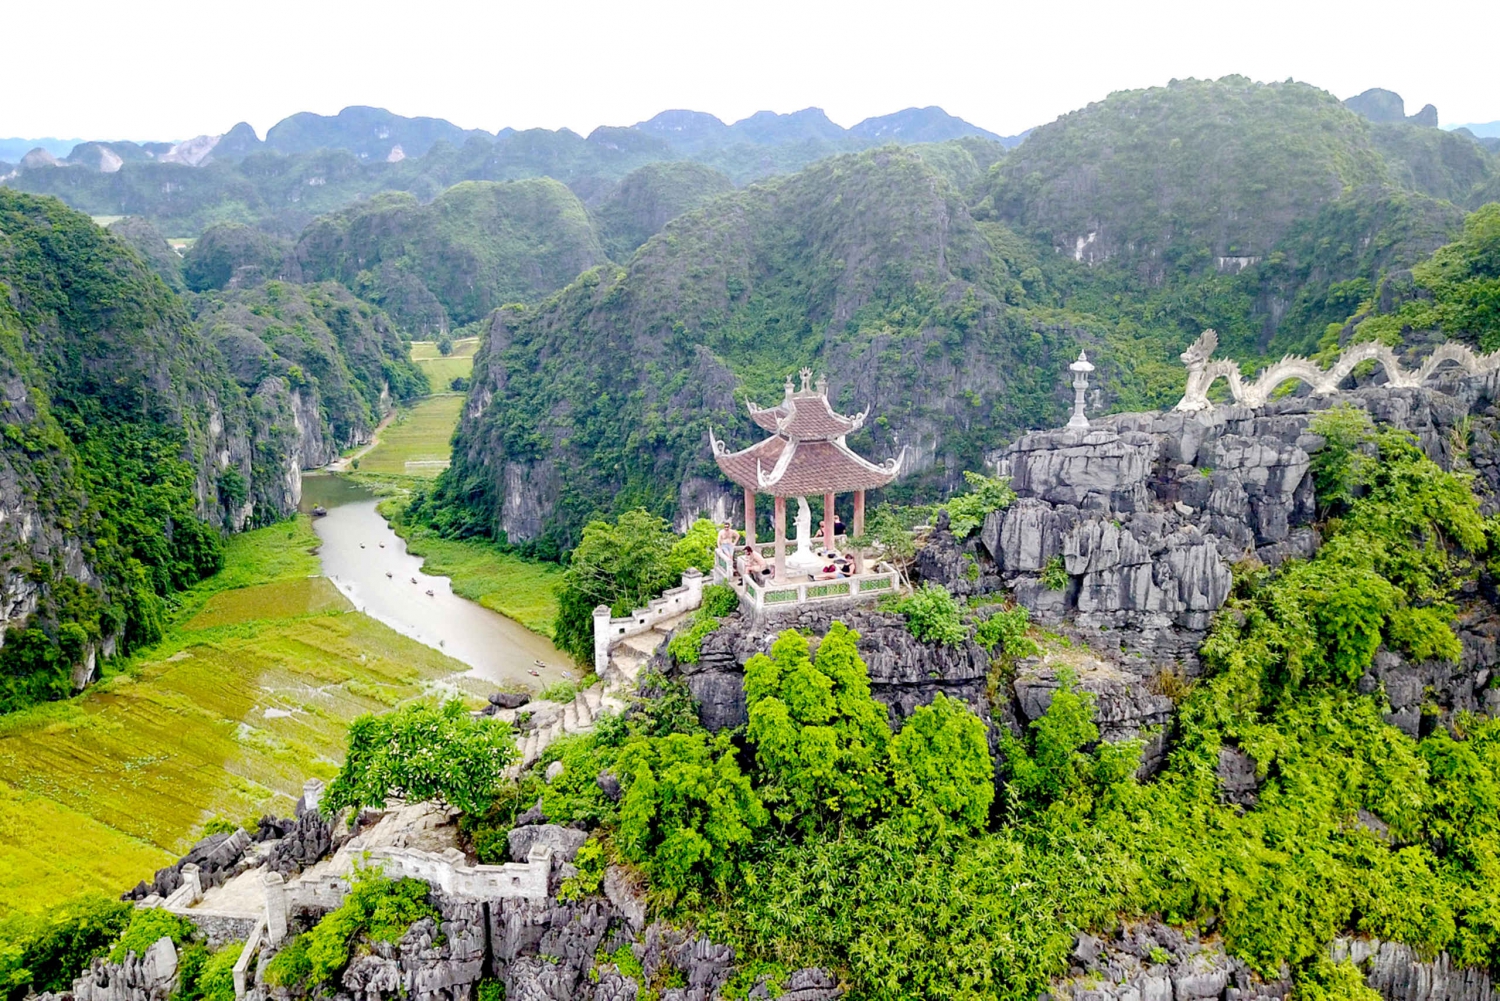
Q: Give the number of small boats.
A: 8